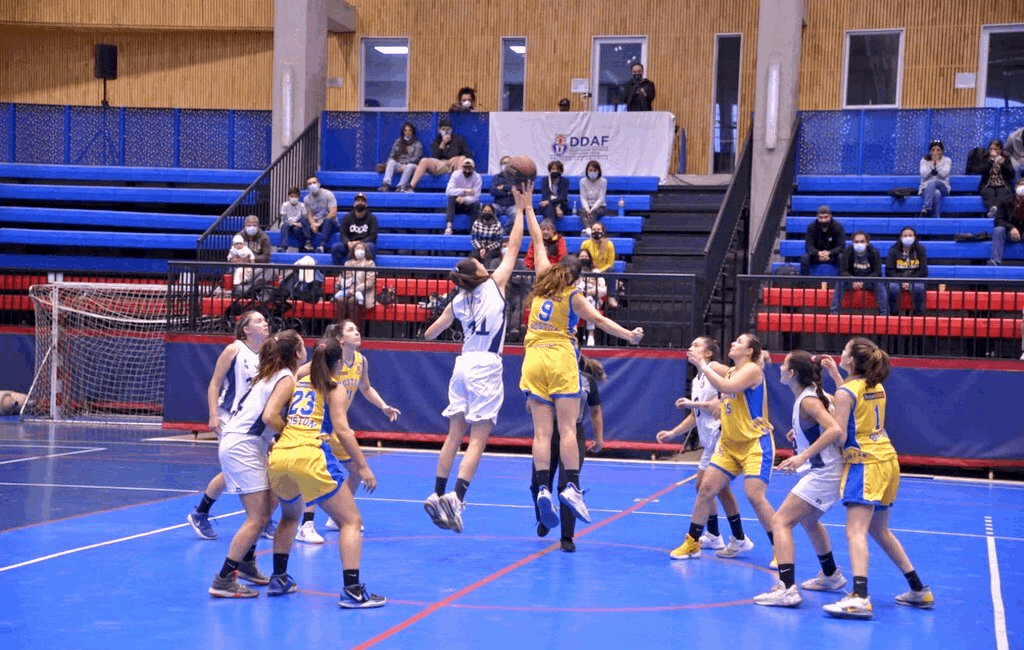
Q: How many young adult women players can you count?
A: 10